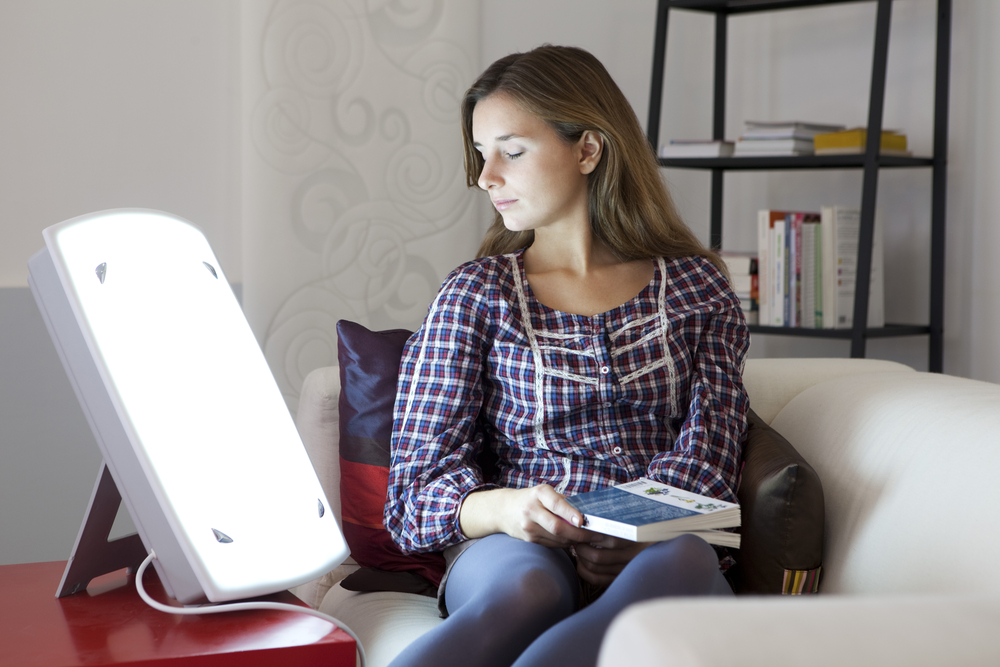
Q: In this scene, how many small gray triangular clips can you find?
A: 4